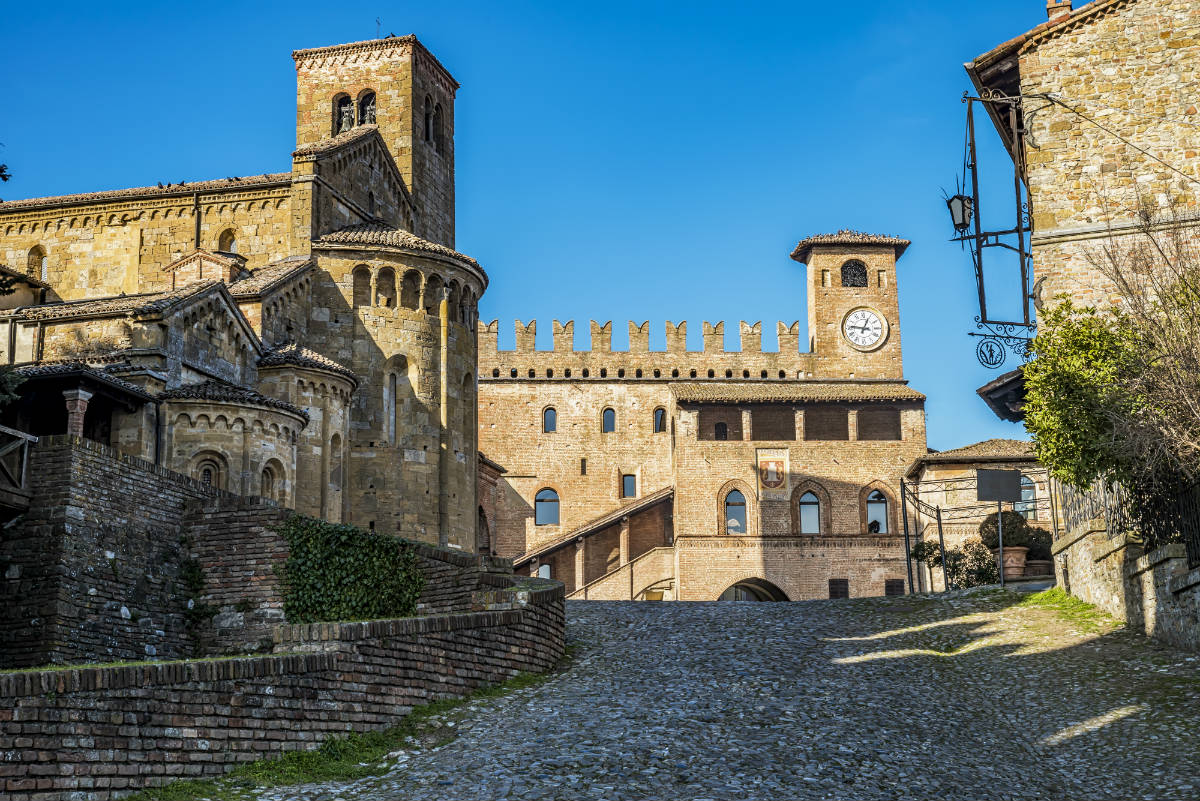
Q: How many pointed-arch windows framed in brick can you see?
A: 3